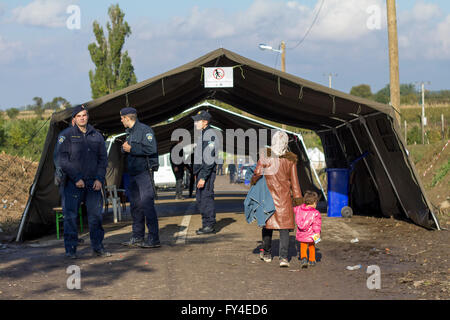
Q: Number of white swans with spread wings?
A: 0